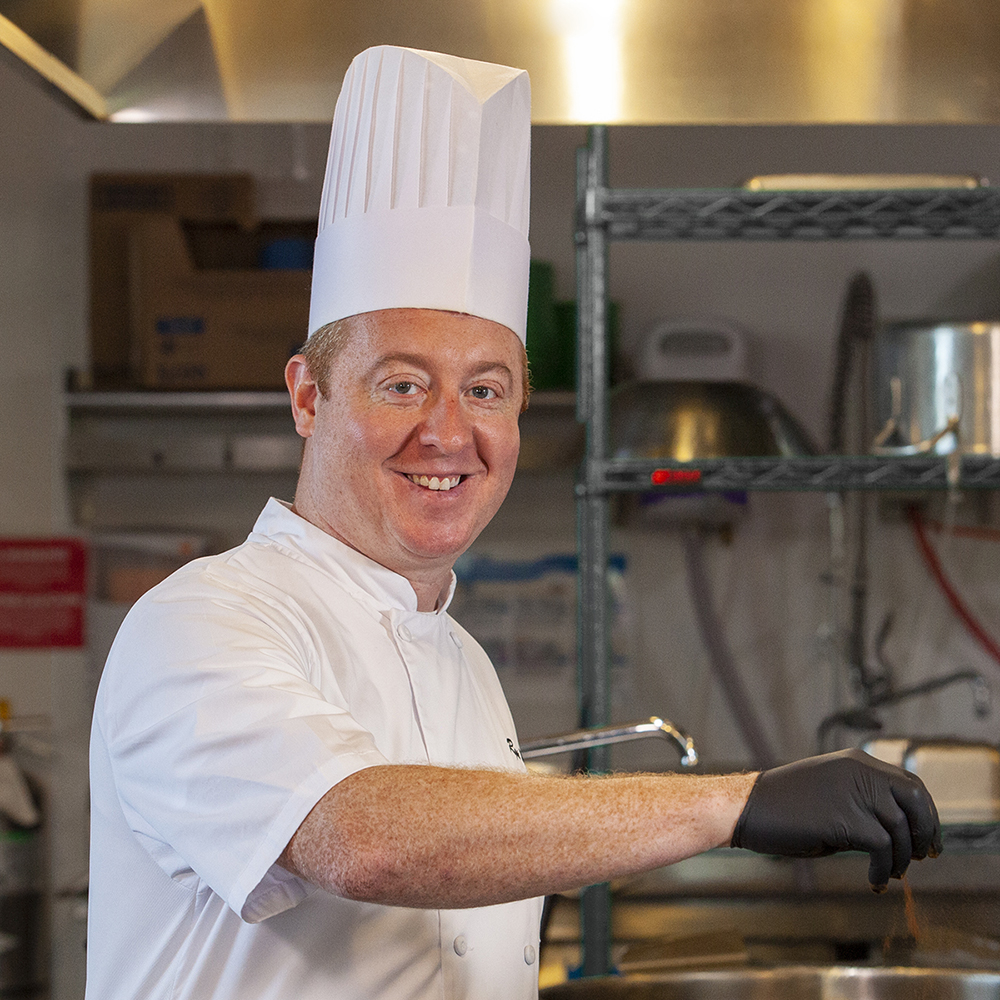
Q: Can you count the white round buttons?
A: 4